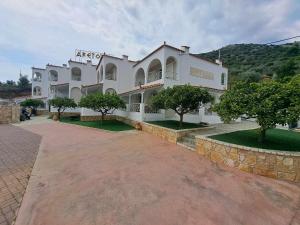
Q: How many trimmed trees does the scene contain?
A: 5